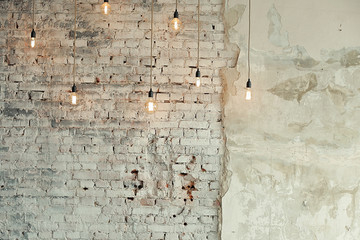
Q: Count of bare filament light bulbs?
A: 7